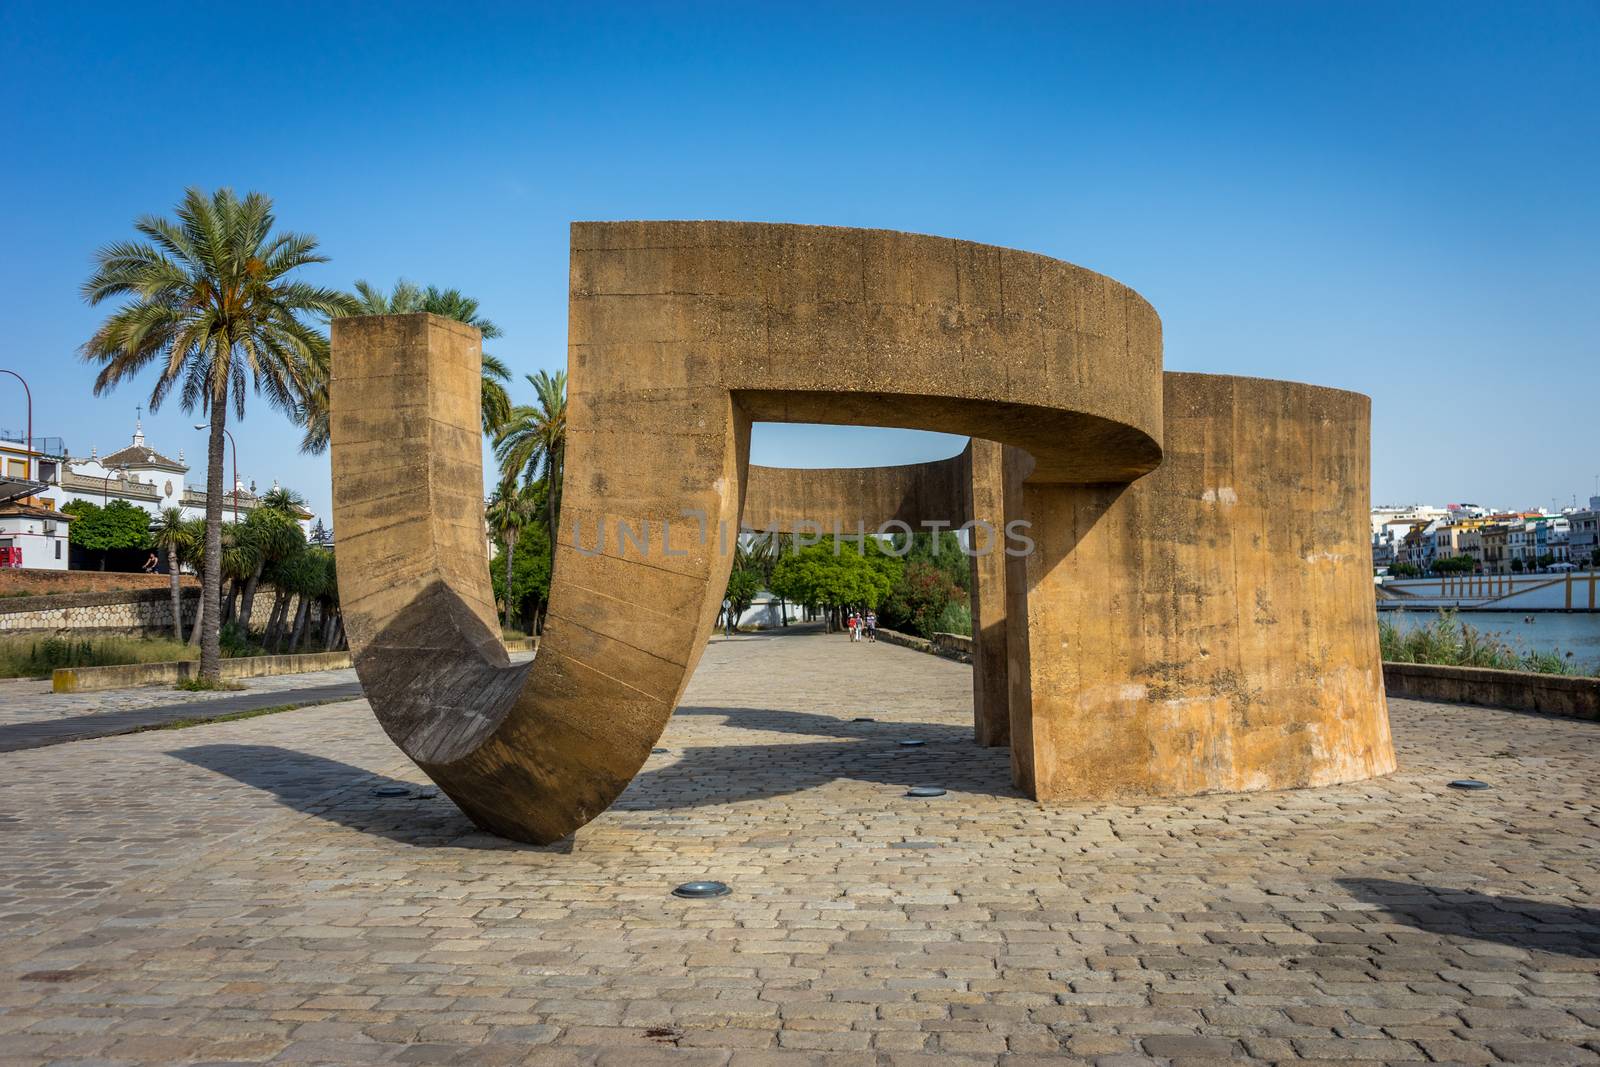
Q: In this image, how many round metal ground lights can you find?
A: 7